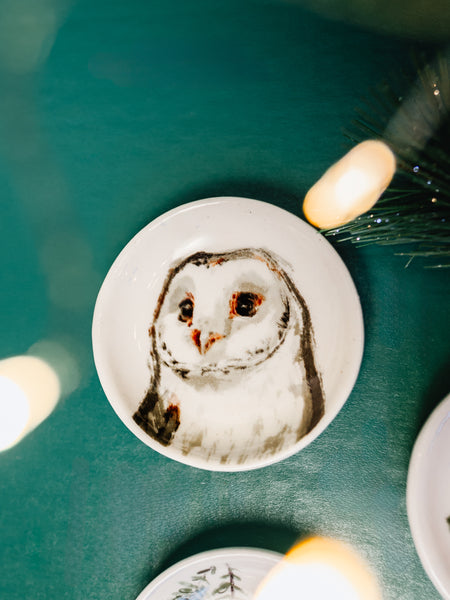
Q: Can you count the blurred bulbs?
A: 3